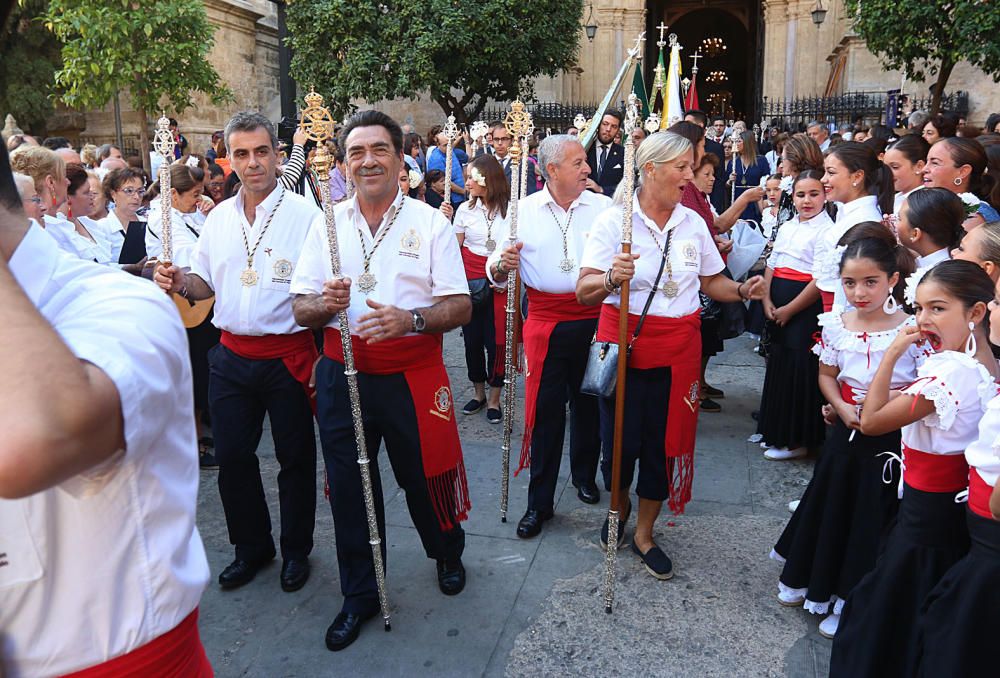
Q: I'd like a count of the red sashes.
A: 11